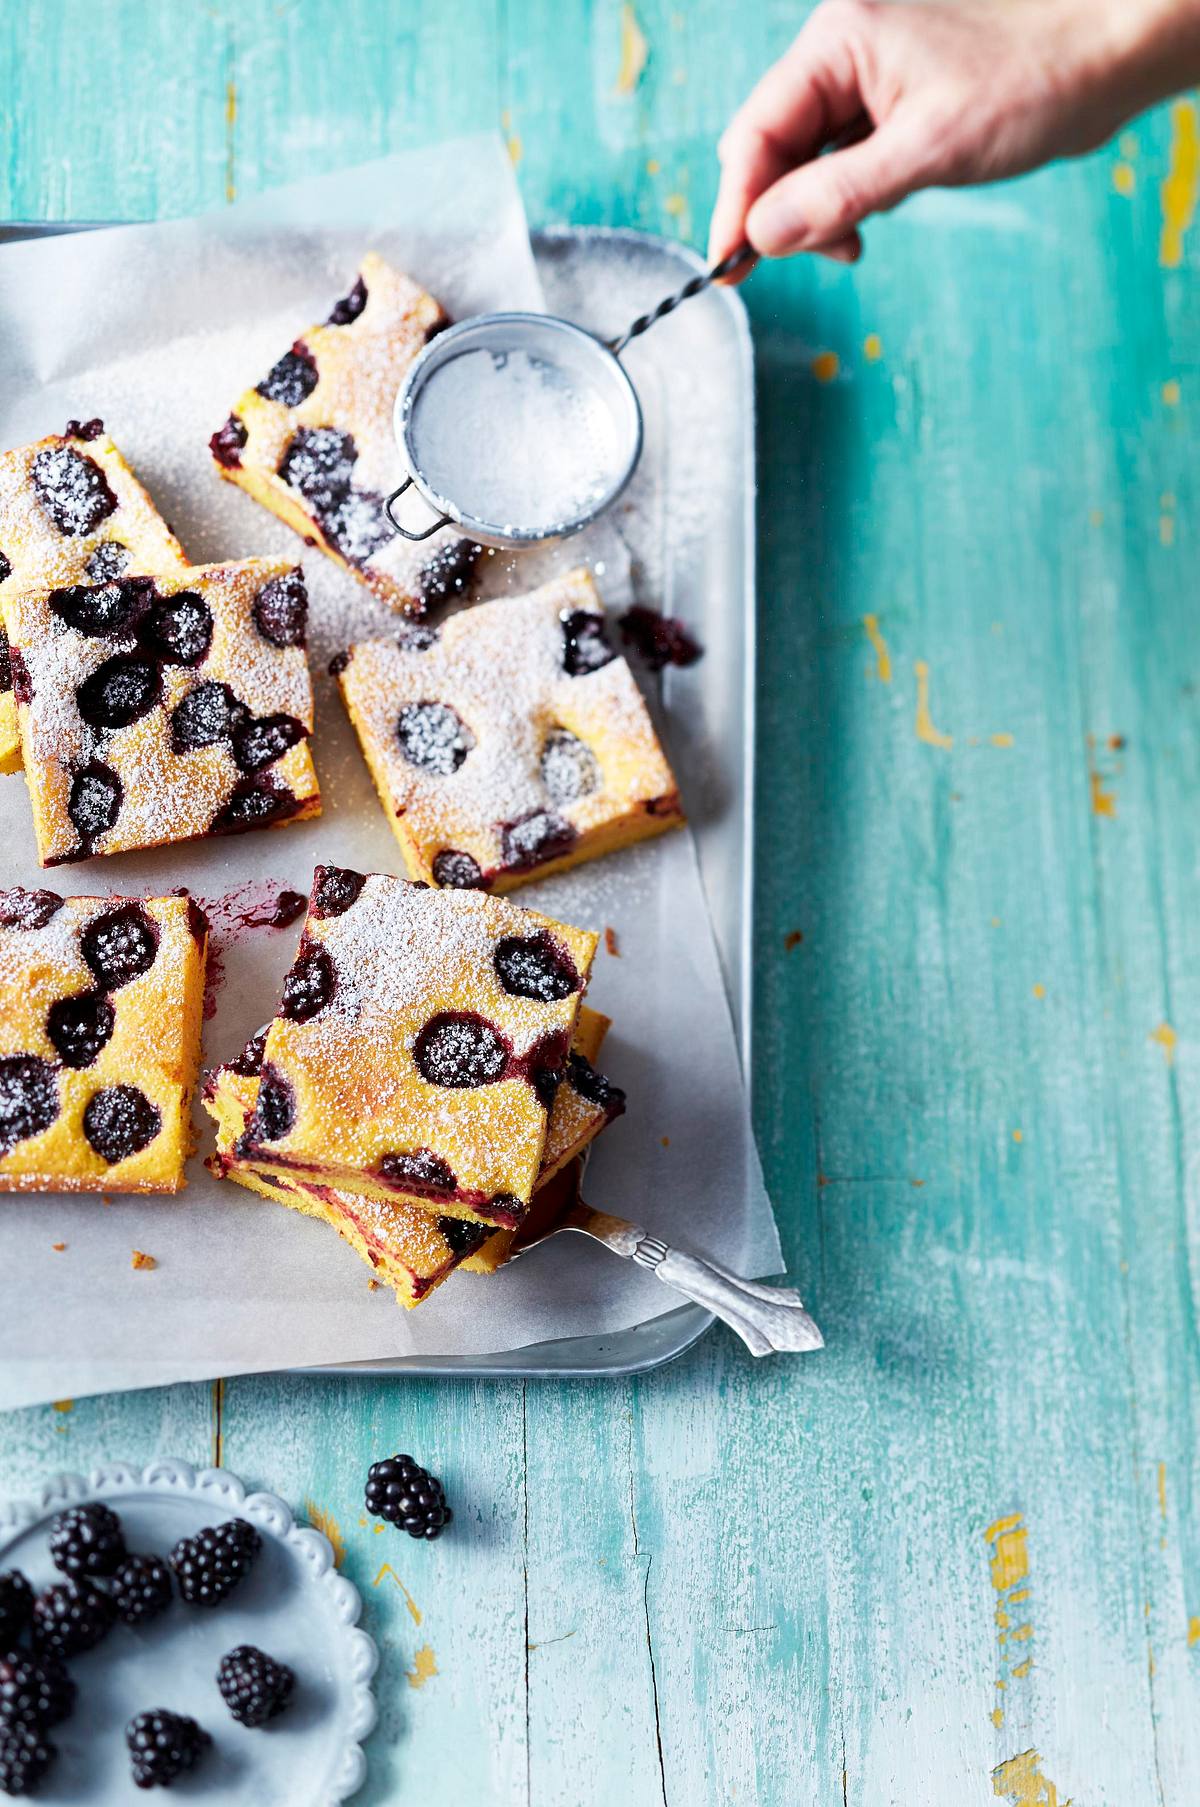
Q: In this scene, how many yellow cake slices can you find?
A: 8